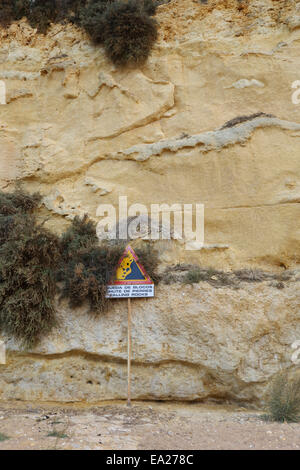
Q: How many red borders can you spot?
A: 1